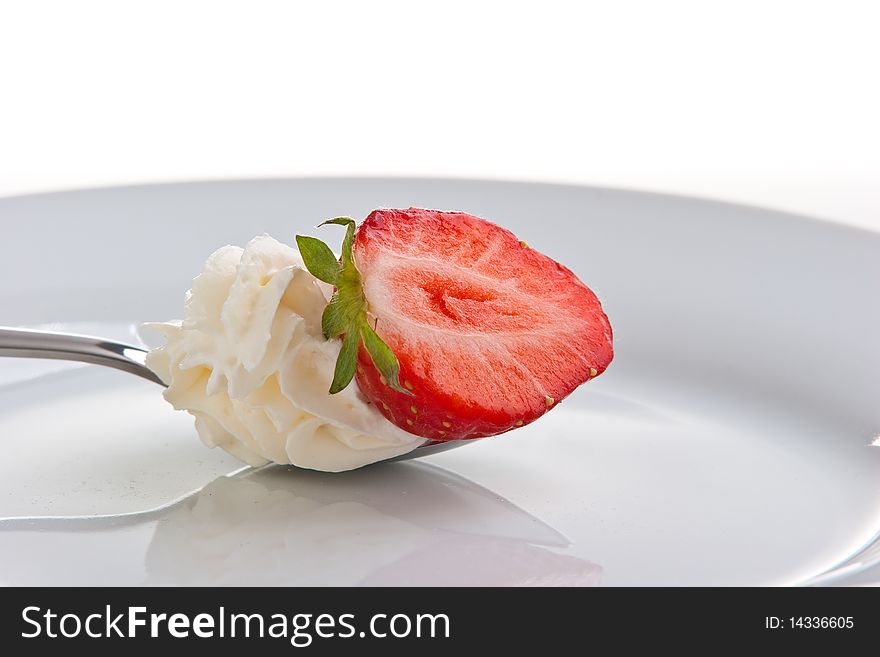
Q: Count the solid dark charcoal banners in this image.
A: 1